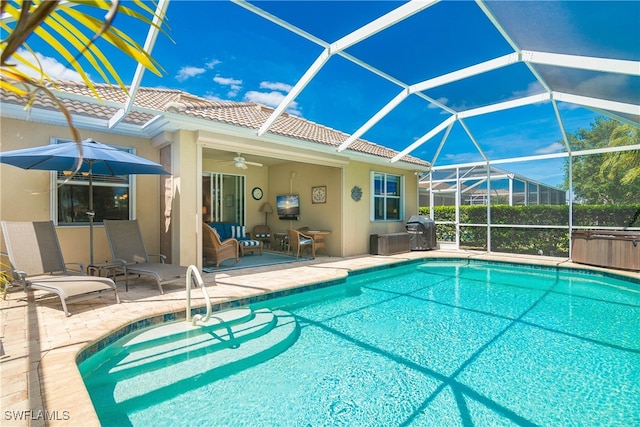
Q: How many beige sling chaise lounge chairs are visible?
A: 2